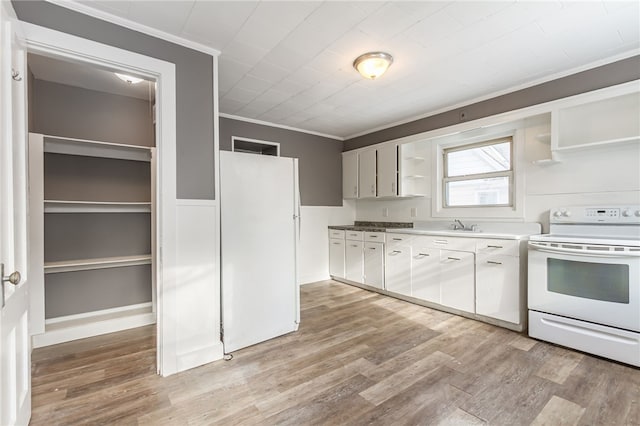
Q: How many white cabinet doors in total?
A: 10